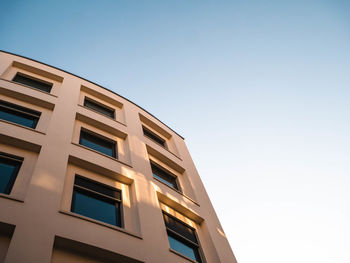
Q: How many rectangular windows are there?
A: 9